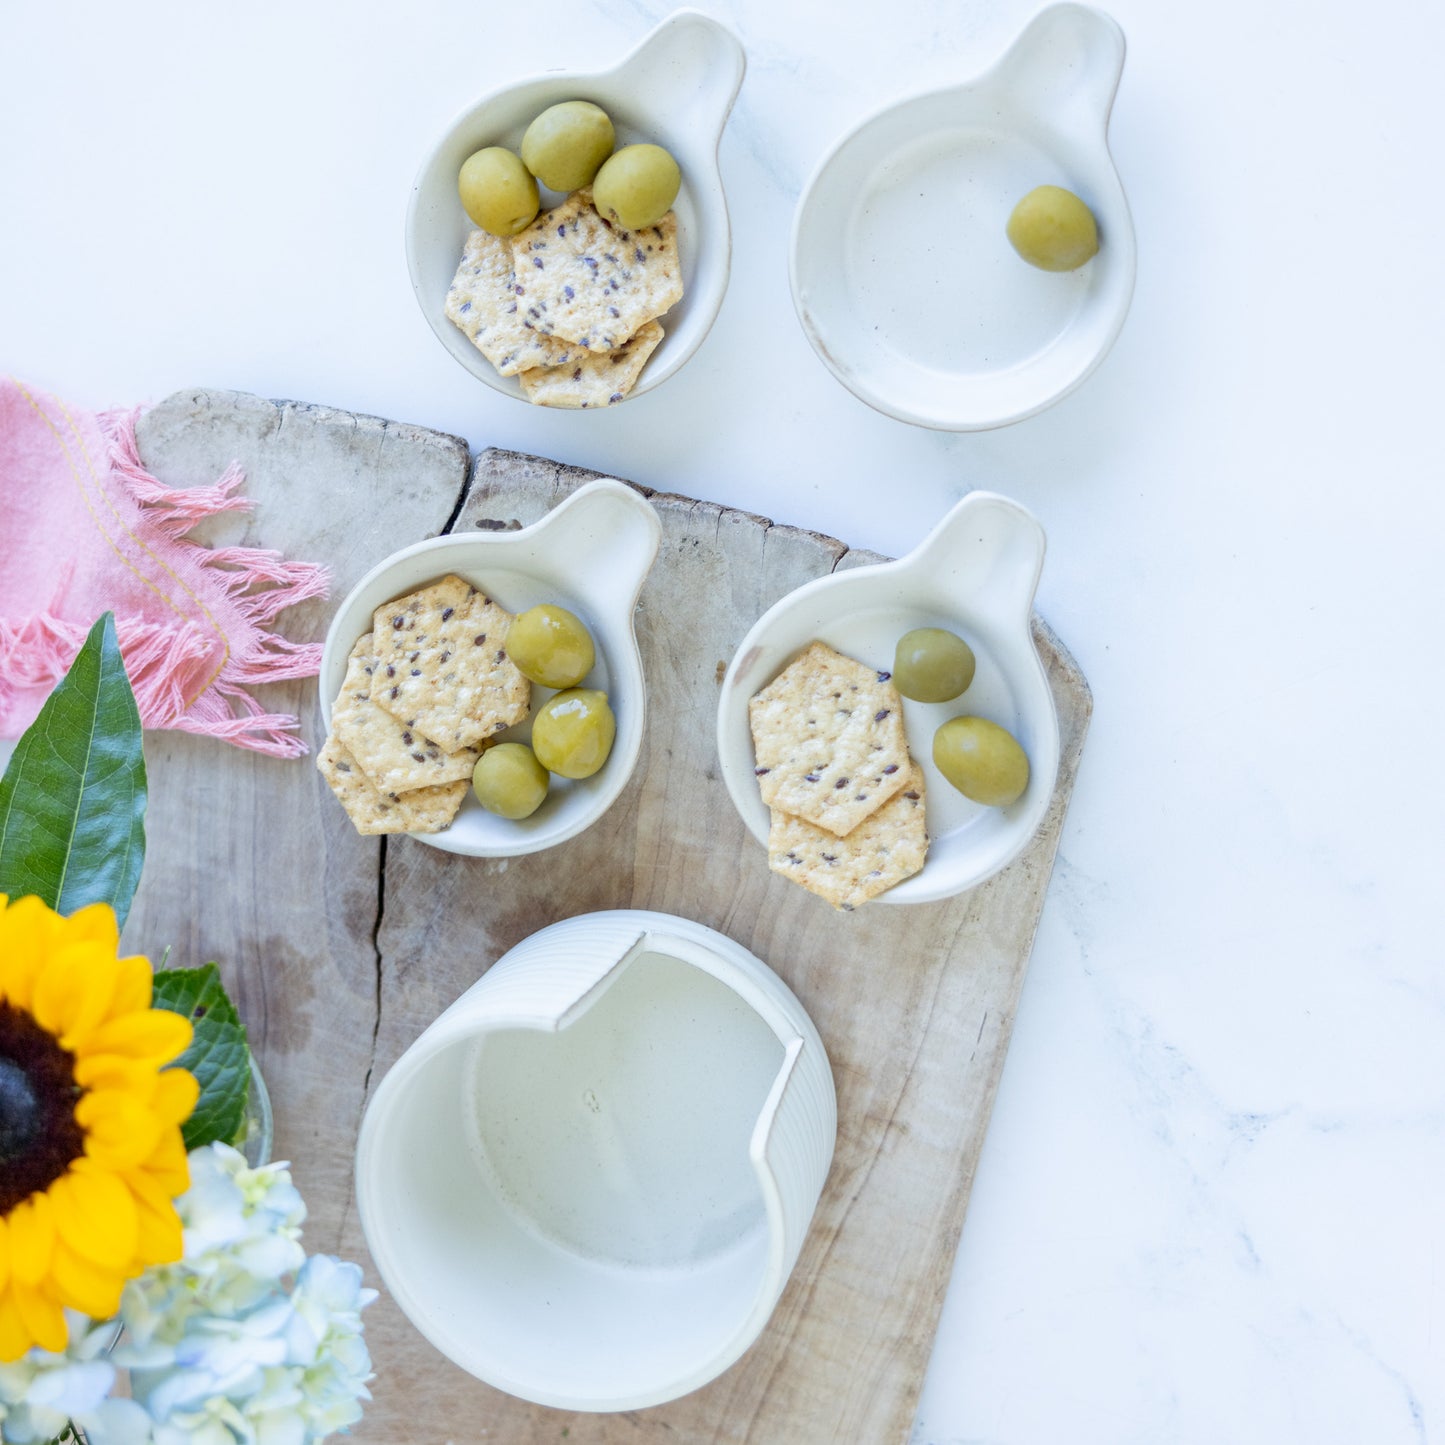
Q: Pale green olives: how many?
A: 9